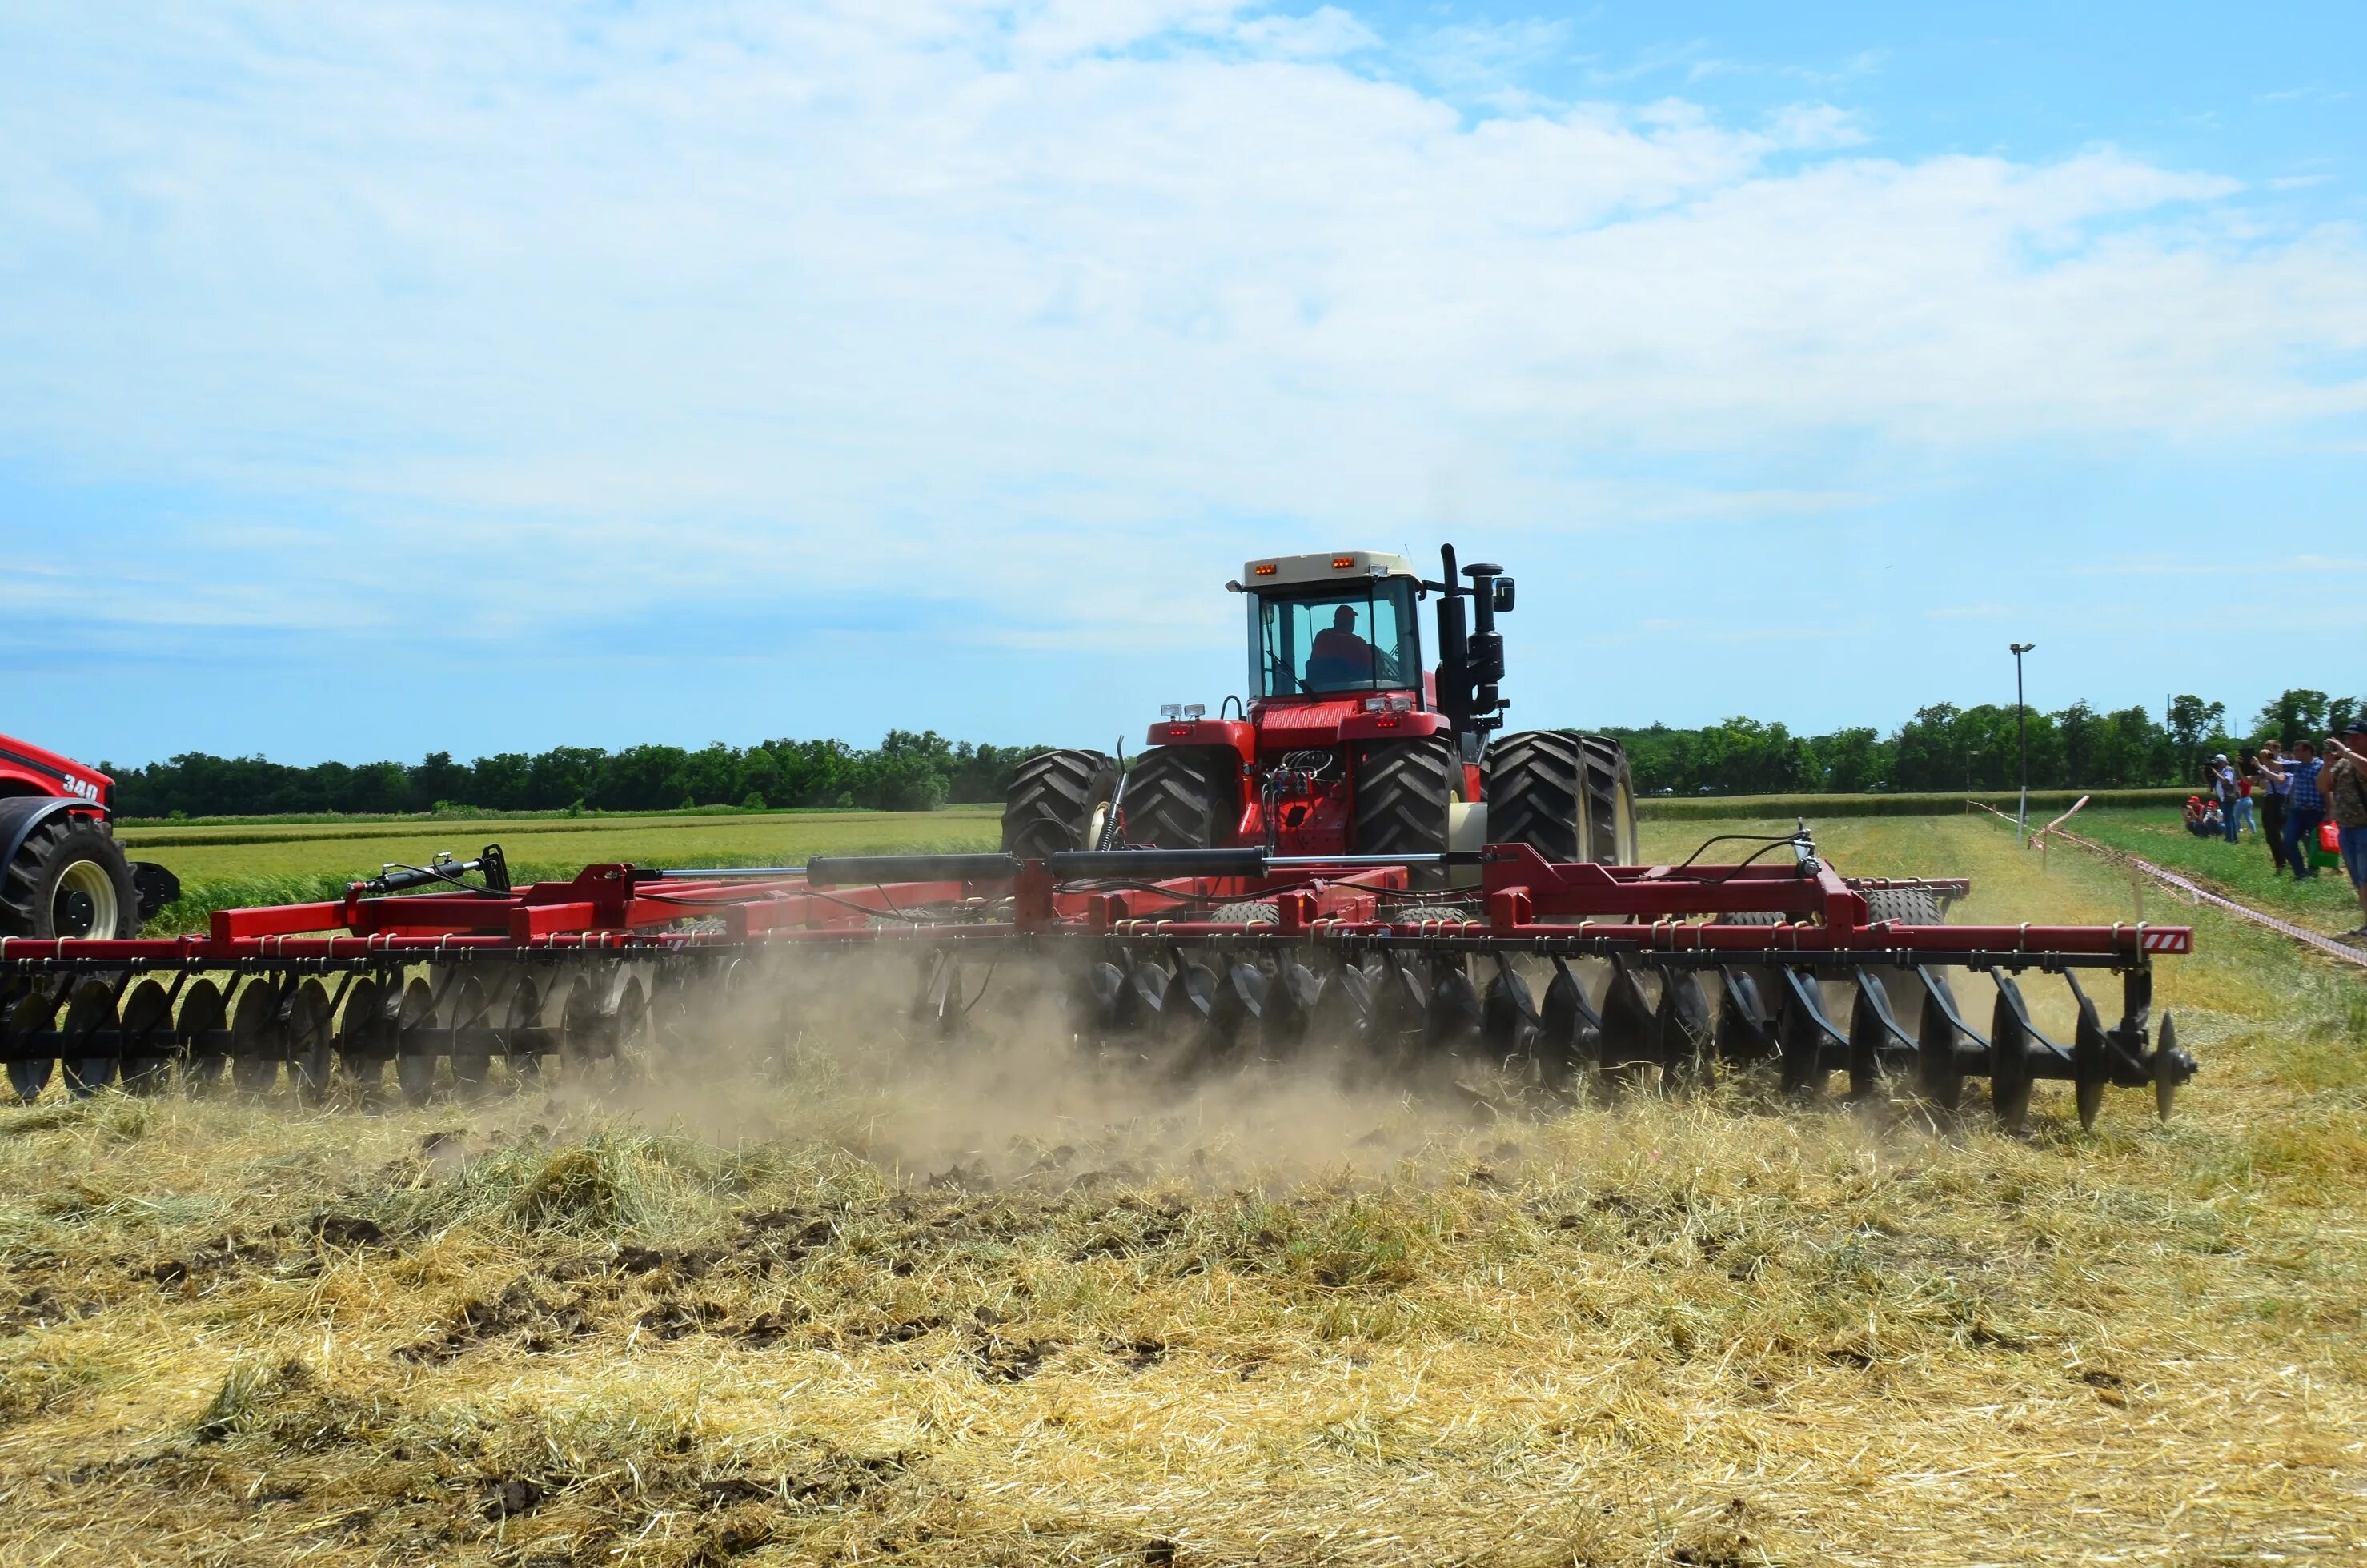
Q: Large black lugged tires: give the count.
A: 6